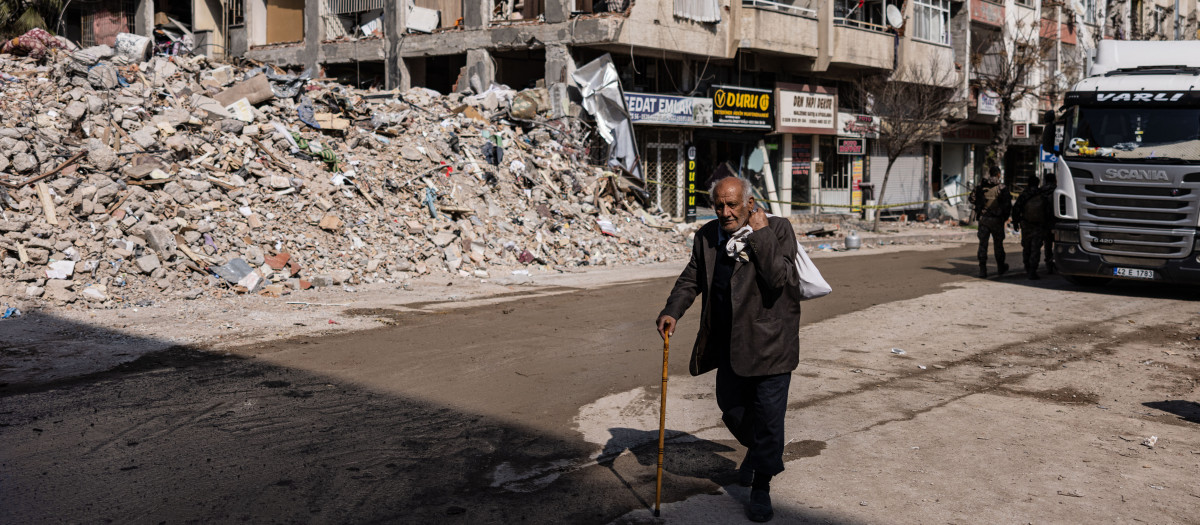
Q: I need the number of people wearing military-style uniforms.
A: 3